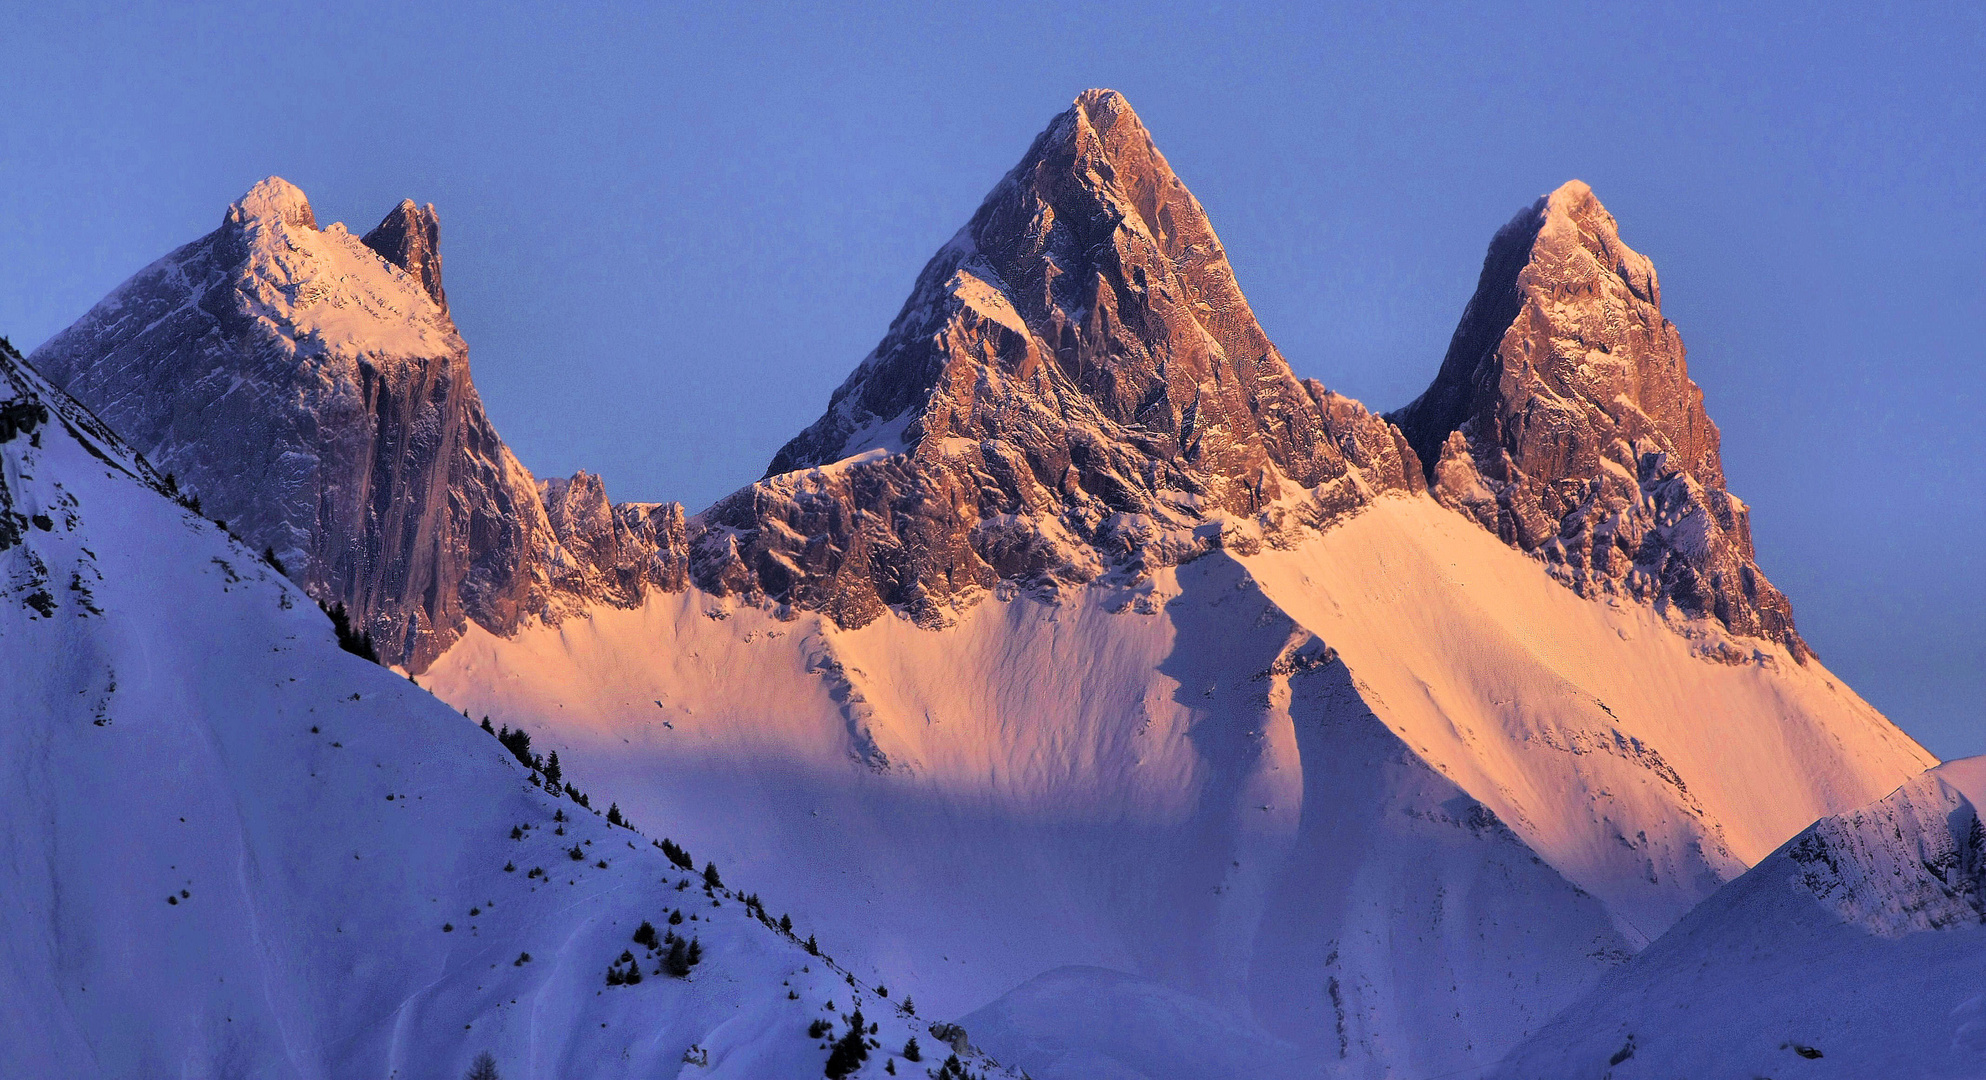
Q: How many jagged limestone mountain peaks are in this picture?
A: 3